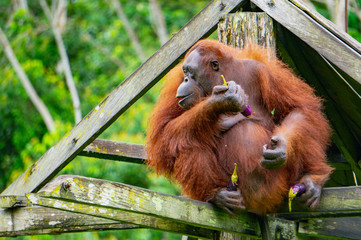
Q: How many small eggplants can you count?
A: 3